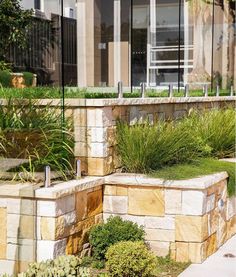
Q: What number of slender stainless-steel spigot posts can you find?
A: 9